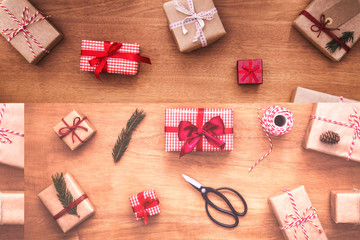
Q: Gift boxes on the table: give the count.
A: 15